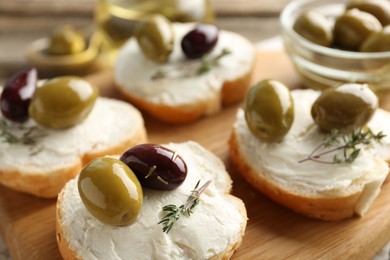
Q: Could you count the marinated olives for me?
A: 13